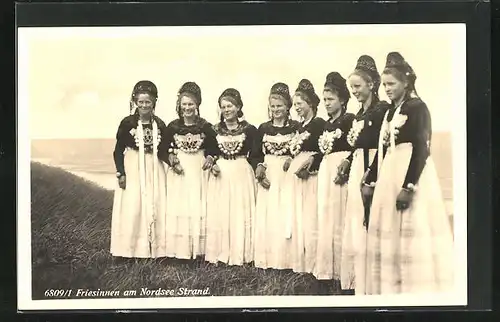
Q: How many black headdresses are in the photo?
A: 8